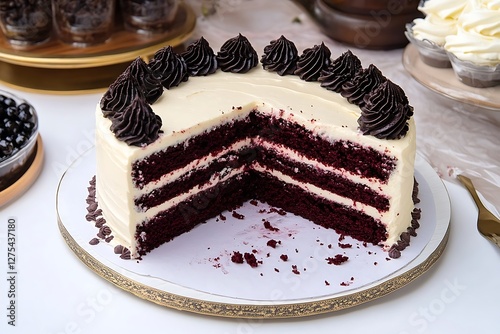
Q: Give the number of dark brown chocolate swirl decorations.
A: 11